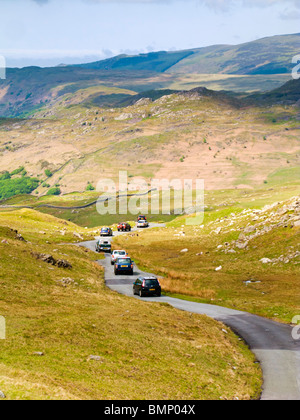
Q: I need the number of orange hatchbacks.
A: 0